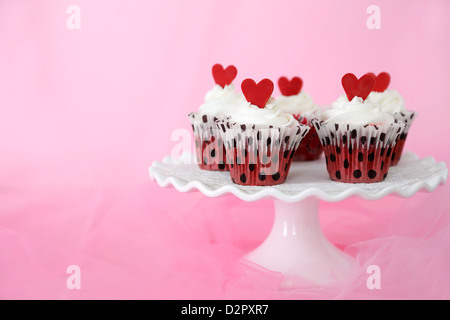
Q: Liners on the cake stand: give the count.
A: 5